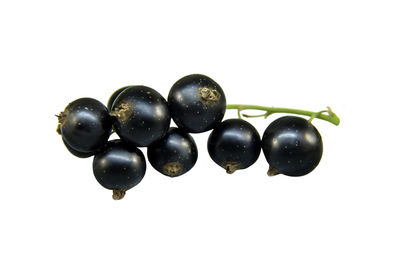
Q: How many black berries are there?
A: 9